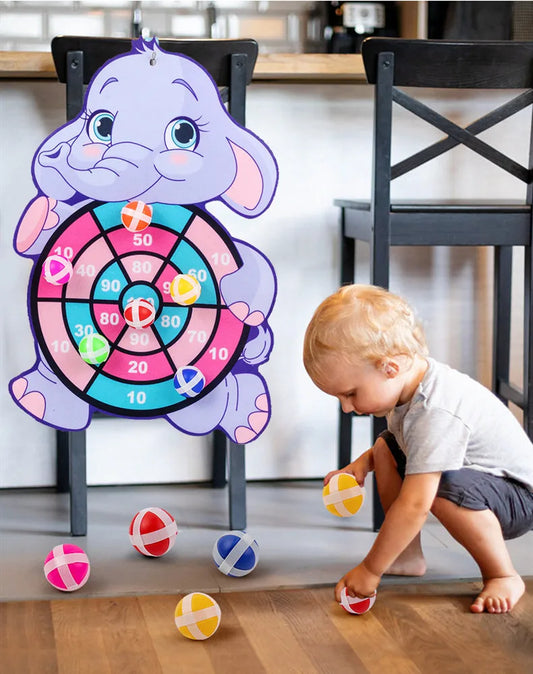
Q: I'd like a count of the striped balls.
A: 12